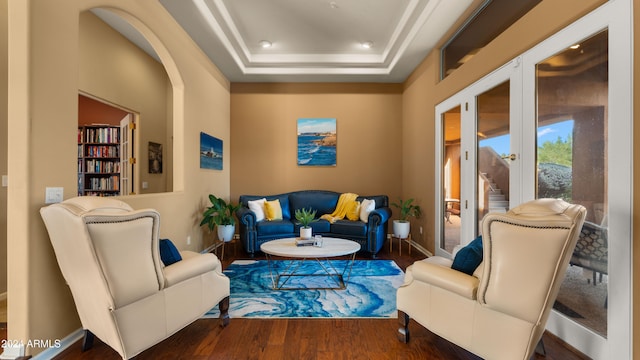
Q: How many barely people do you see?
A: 0